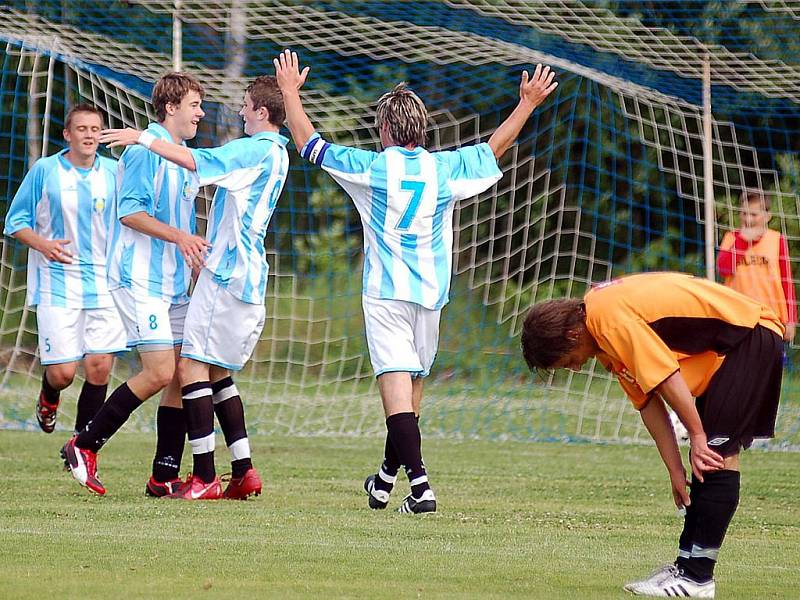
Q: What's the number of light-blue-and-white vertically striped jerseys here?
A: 4